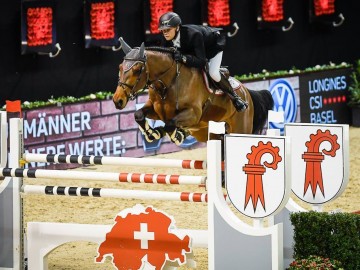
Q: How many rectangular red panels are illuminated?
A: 6